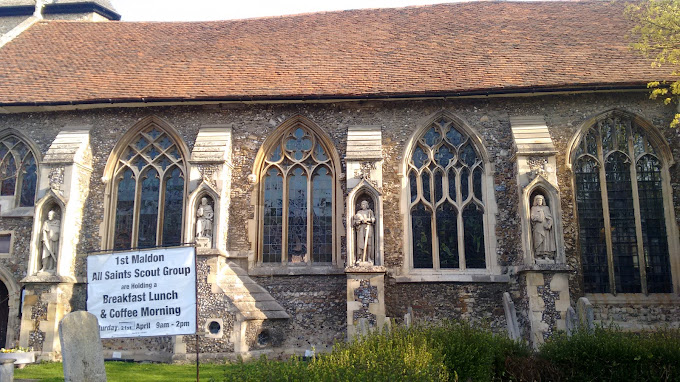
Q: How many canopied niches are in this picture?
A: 4